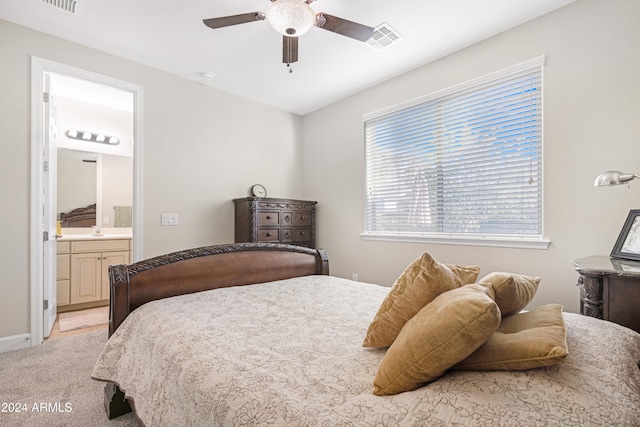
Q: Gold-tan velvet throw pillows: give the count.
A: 4